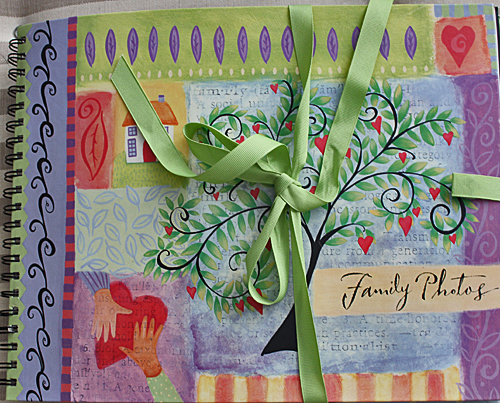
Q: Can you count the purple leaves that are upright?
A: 15